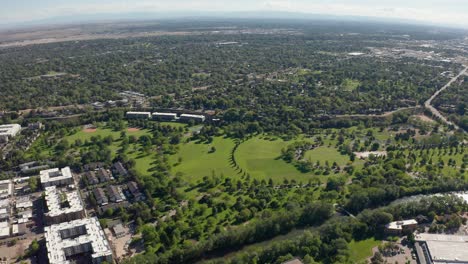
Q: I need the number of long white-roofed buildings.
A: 3